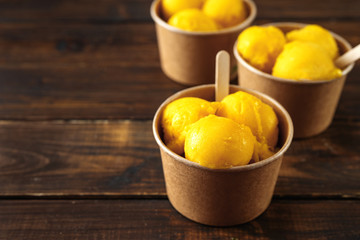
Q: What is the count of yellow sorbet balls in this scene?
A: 9